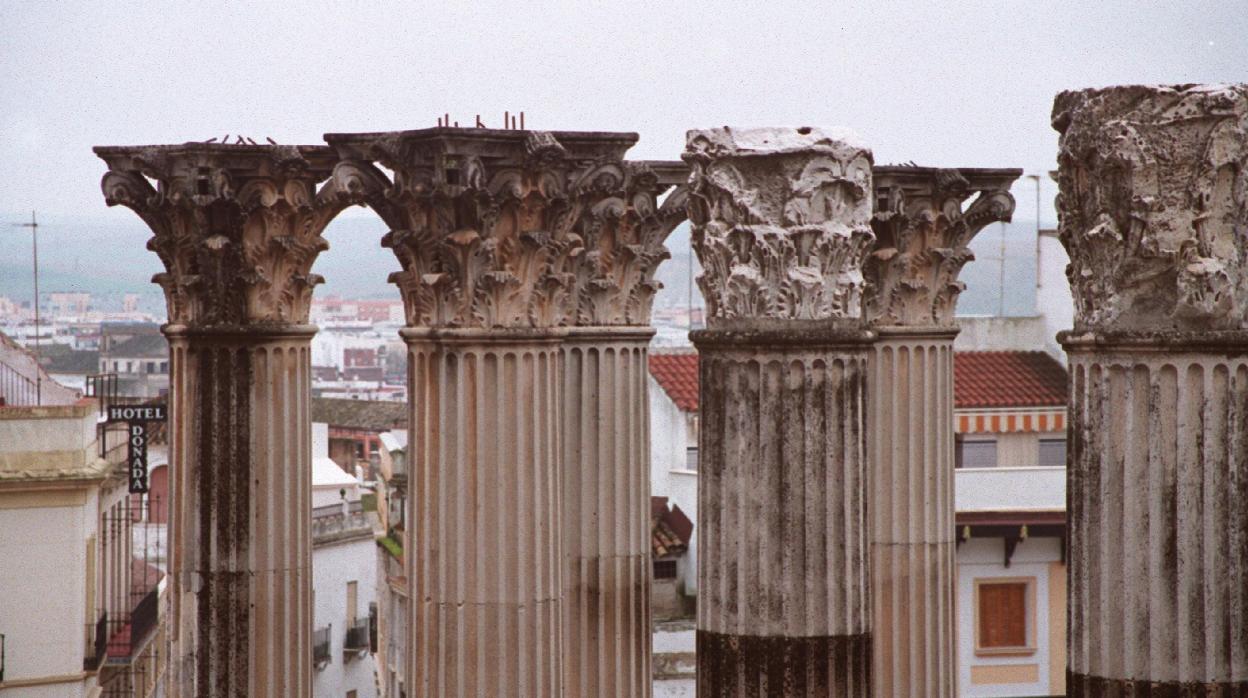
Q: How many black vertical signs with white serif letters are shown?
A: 1